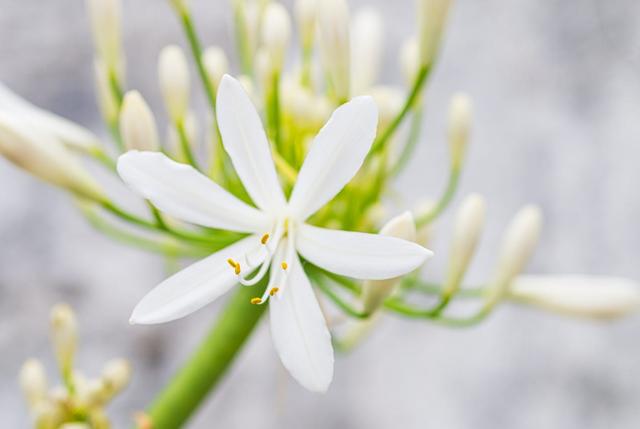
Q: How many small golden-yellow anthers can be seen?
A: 6